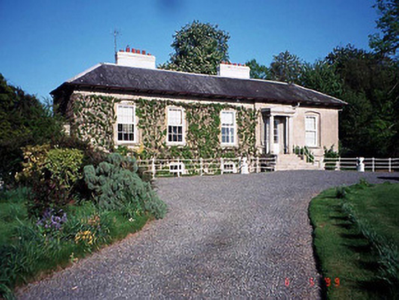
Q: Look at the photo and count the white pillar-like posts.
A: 2